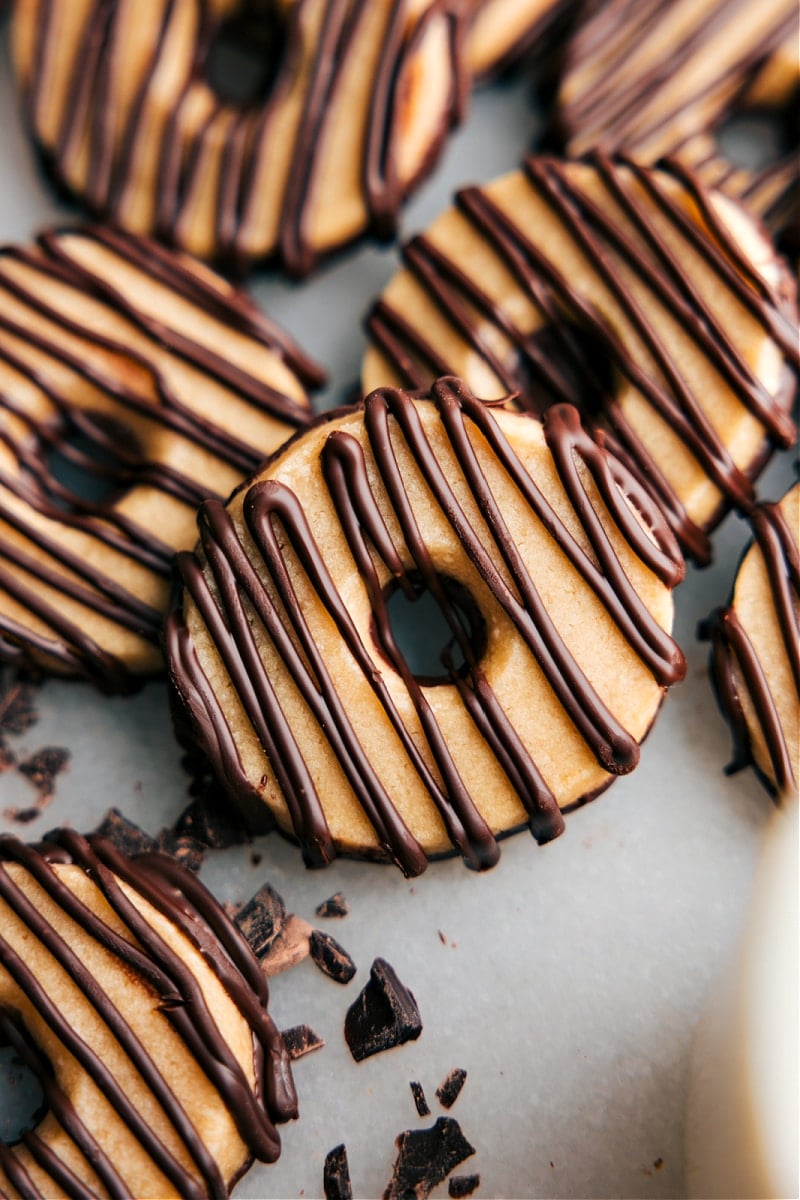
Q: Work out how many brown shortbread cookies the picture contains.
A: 8